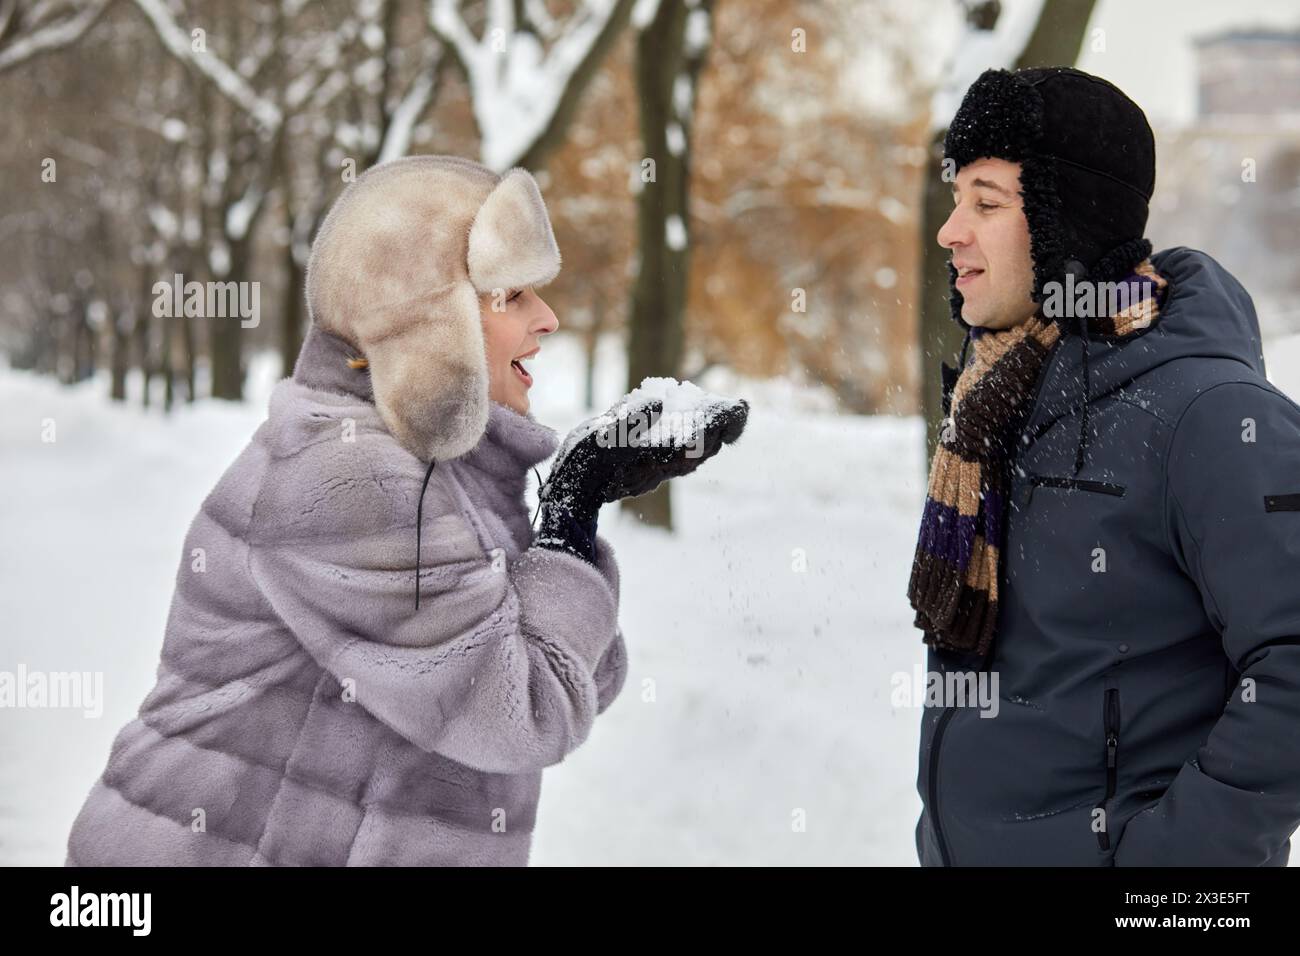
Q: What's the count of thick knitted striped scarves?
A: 1